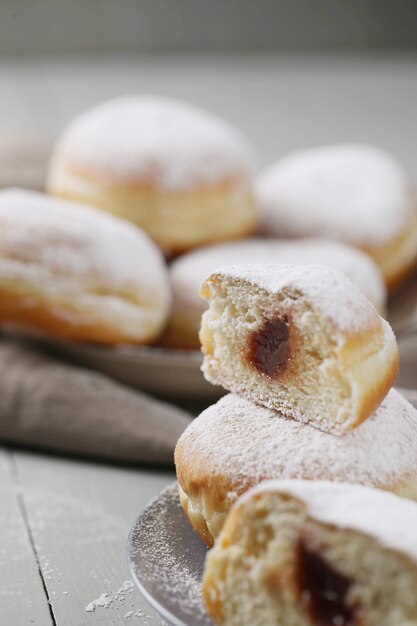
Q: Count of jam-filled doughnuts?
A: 2